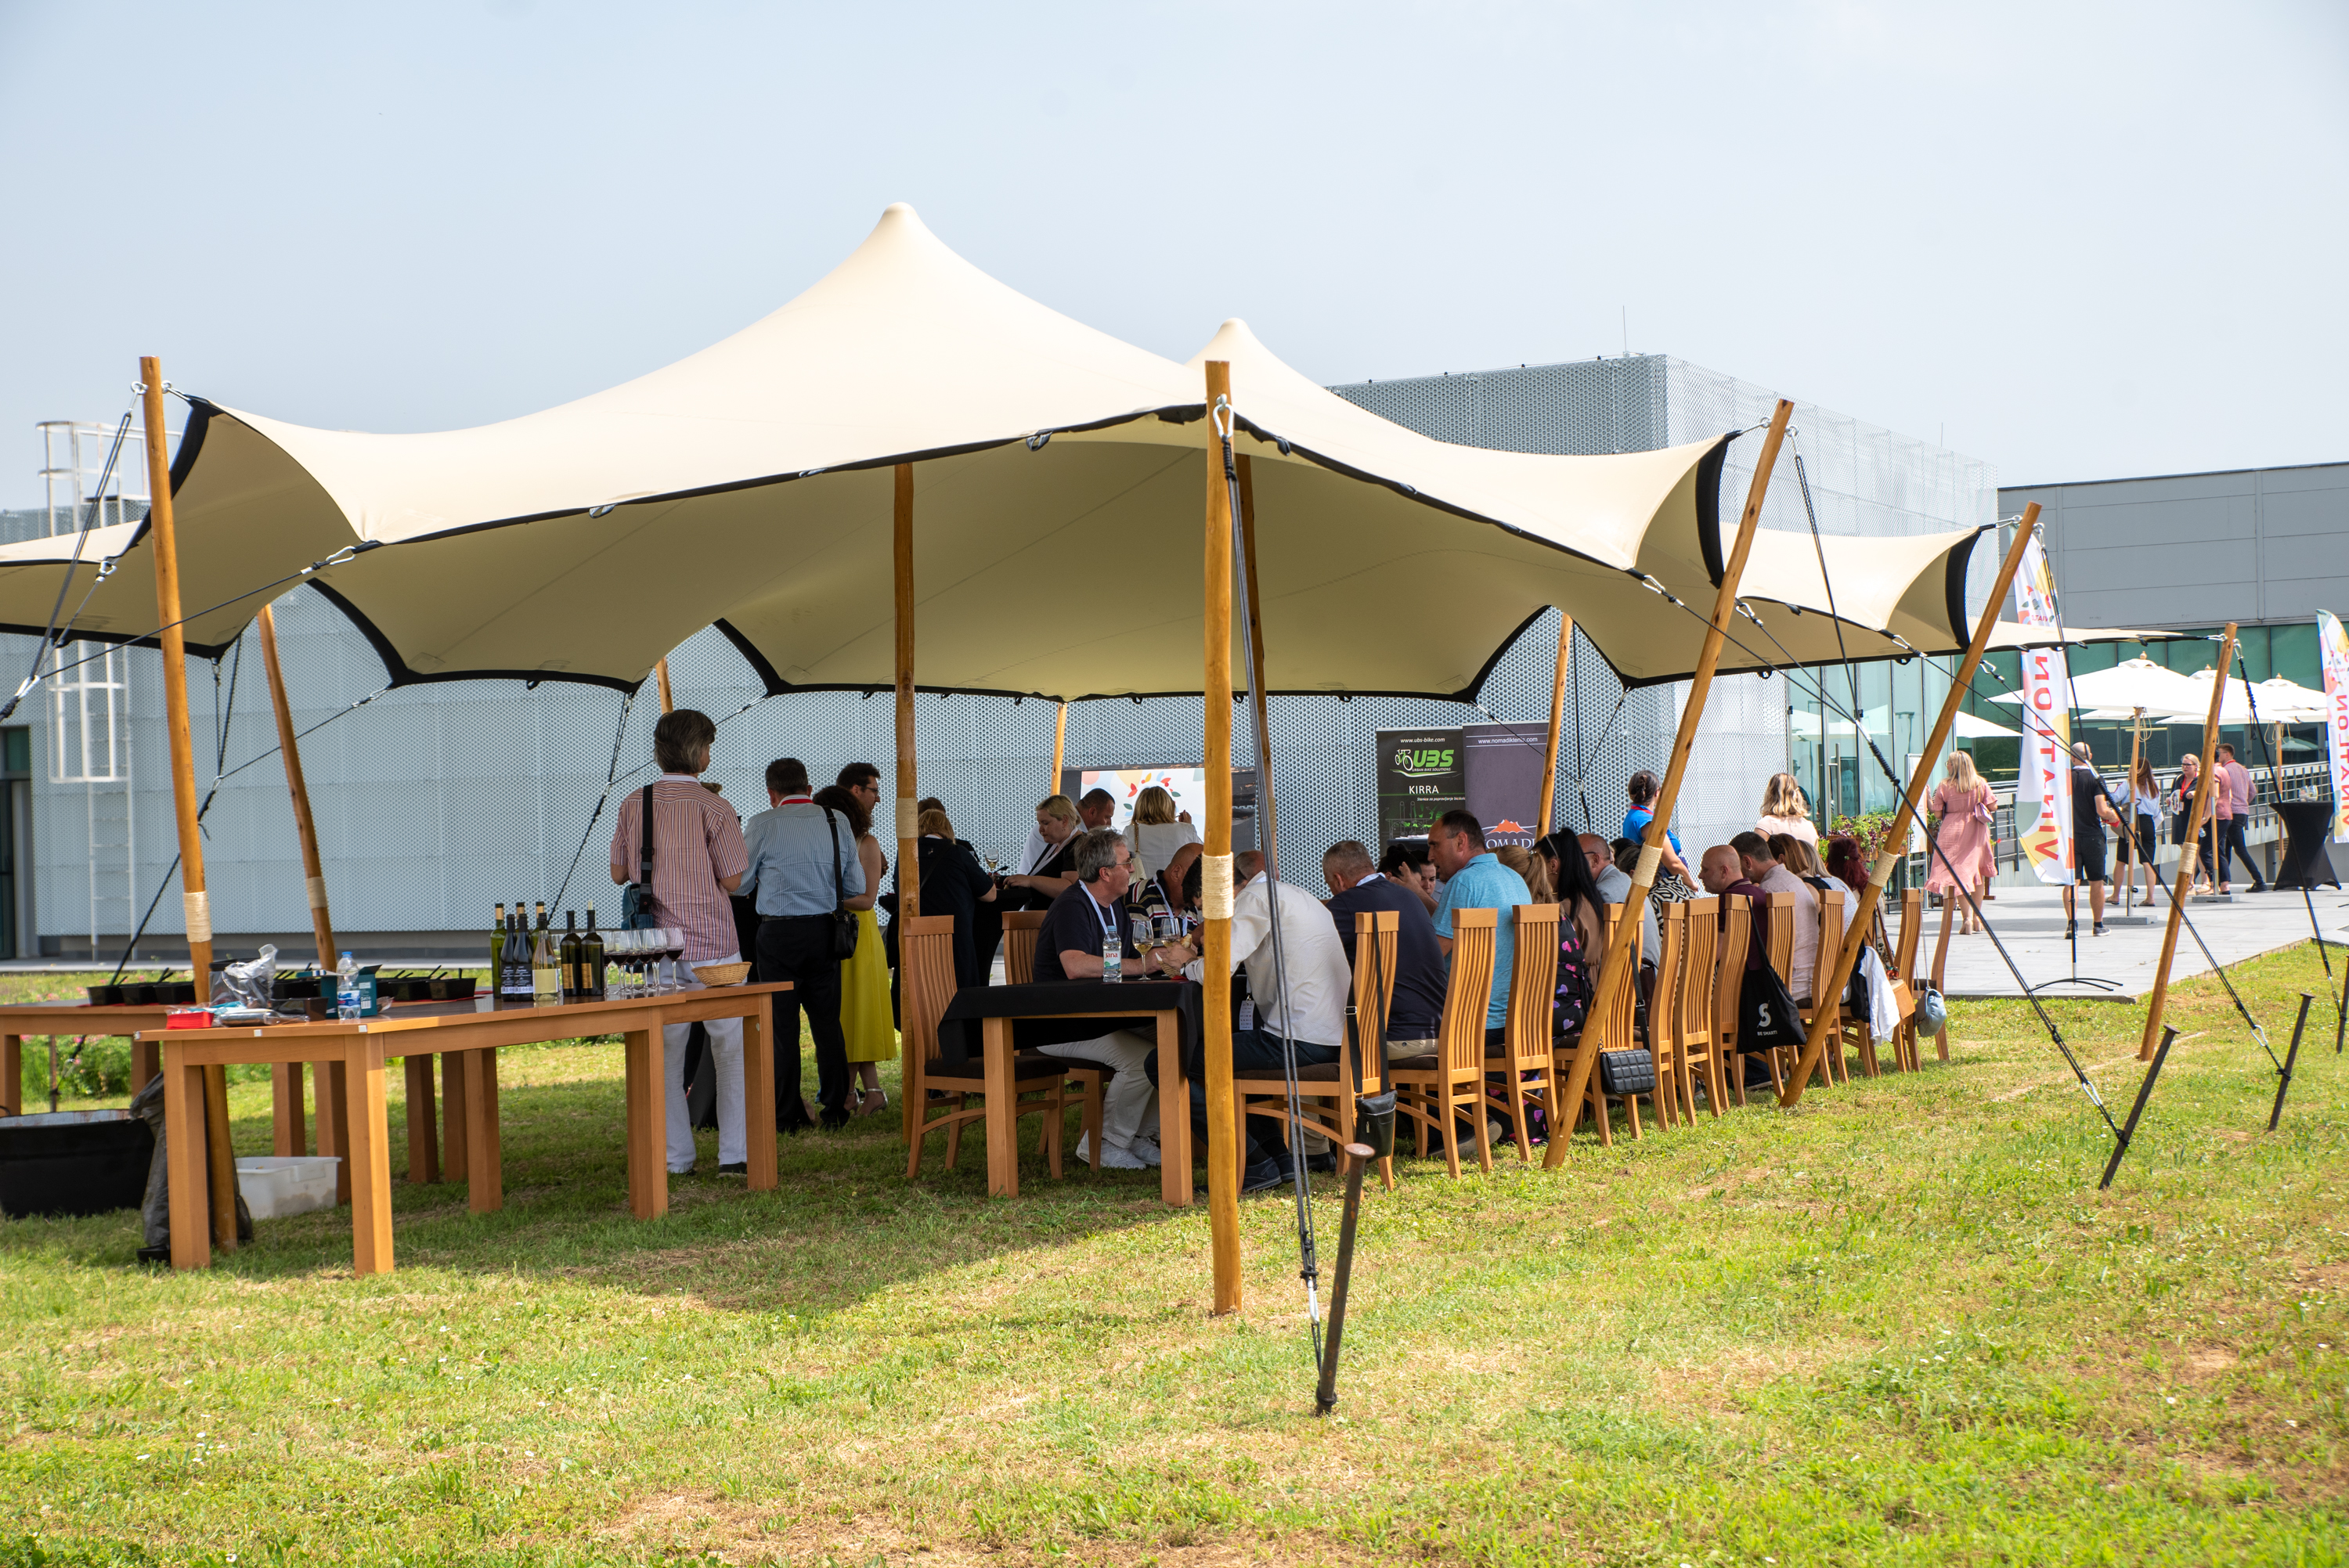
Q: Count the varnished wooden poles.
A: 11